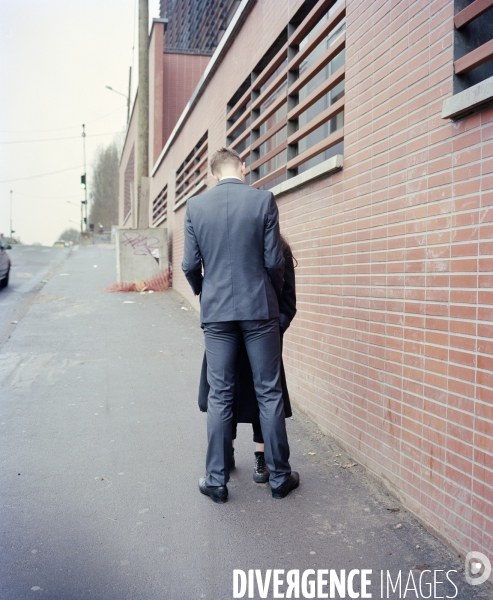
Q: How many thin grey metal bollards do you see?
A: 0